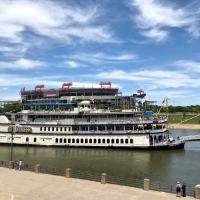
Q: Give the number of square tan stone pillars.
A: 6